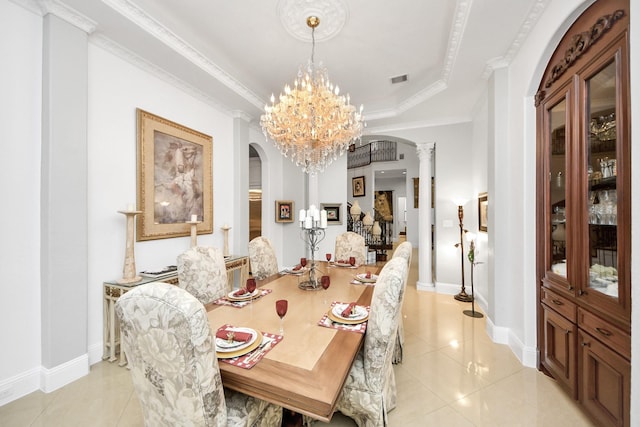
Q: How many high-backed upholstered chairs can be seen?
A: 6